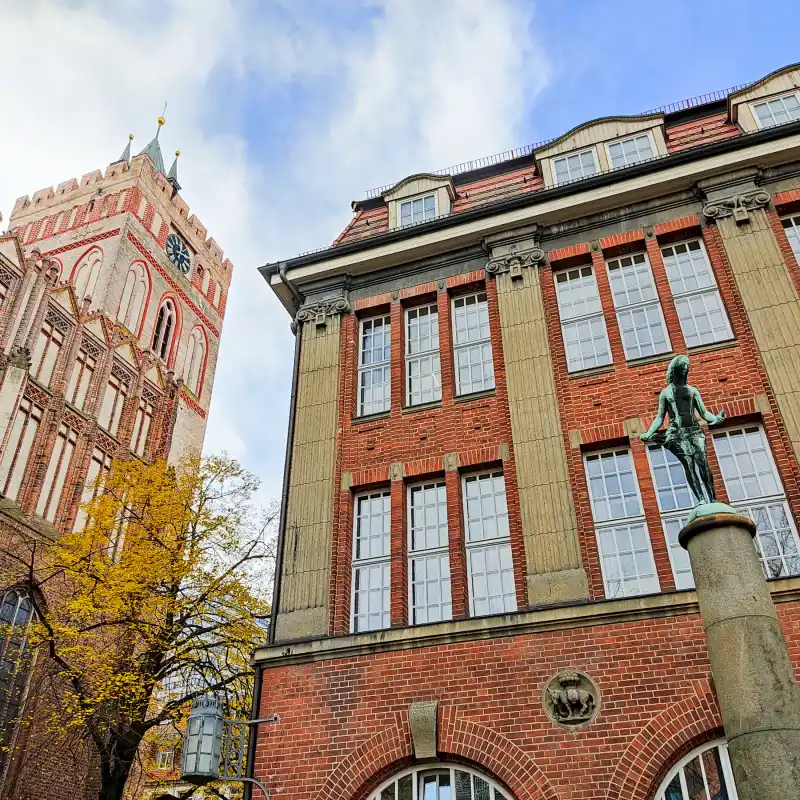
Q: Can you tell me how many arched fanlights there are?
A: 2